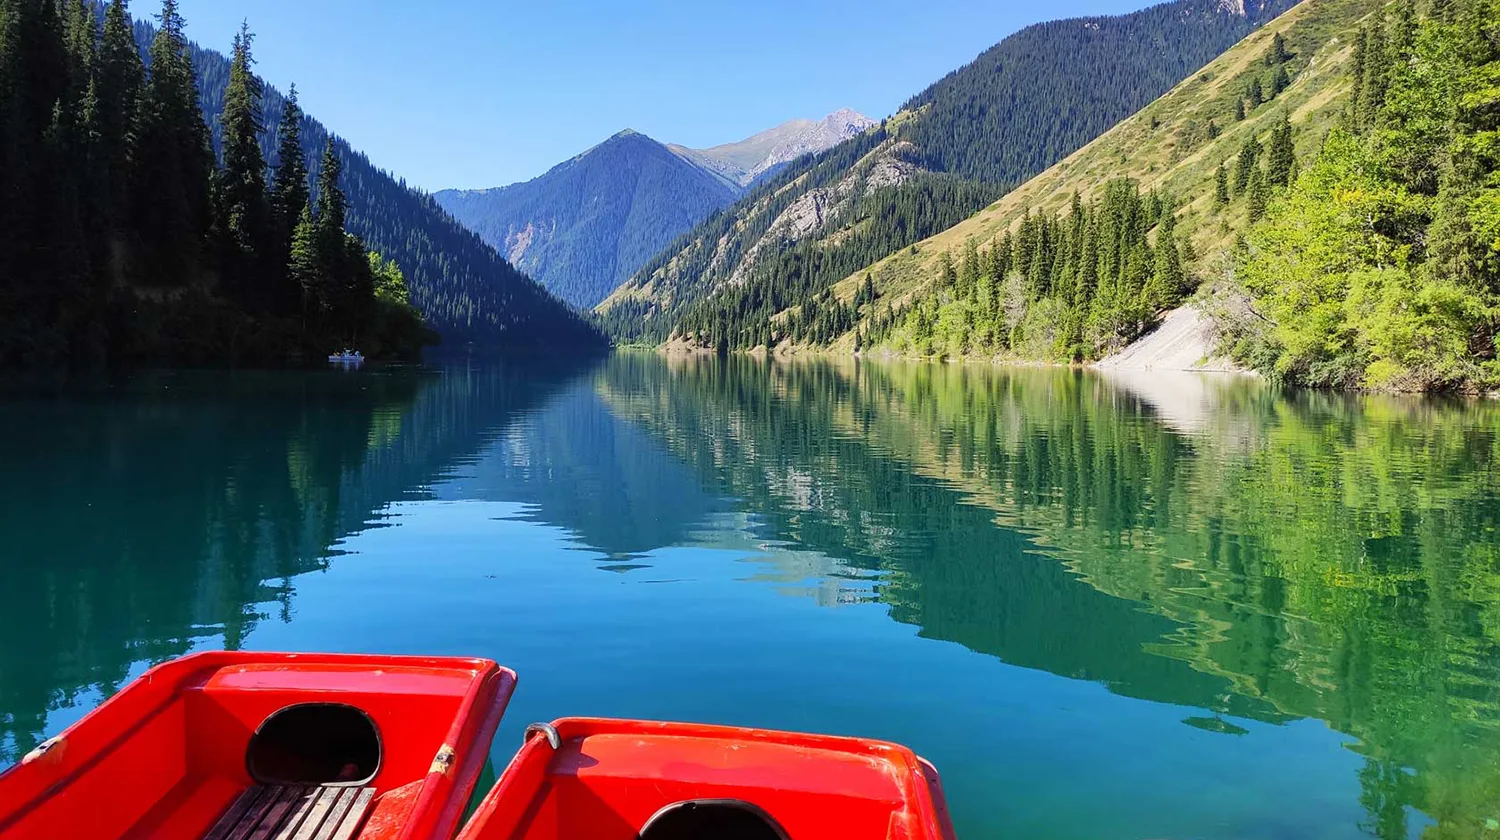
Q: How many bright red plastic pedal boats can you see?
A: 2